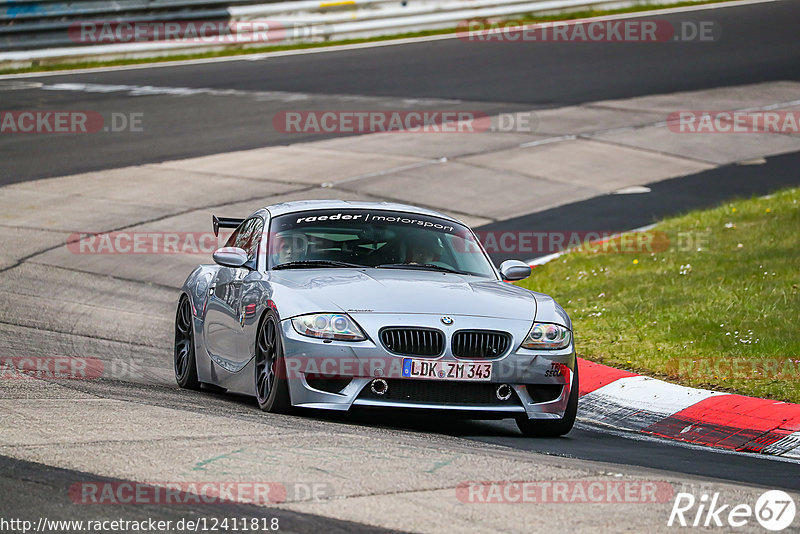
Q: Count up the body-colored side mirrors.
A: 2